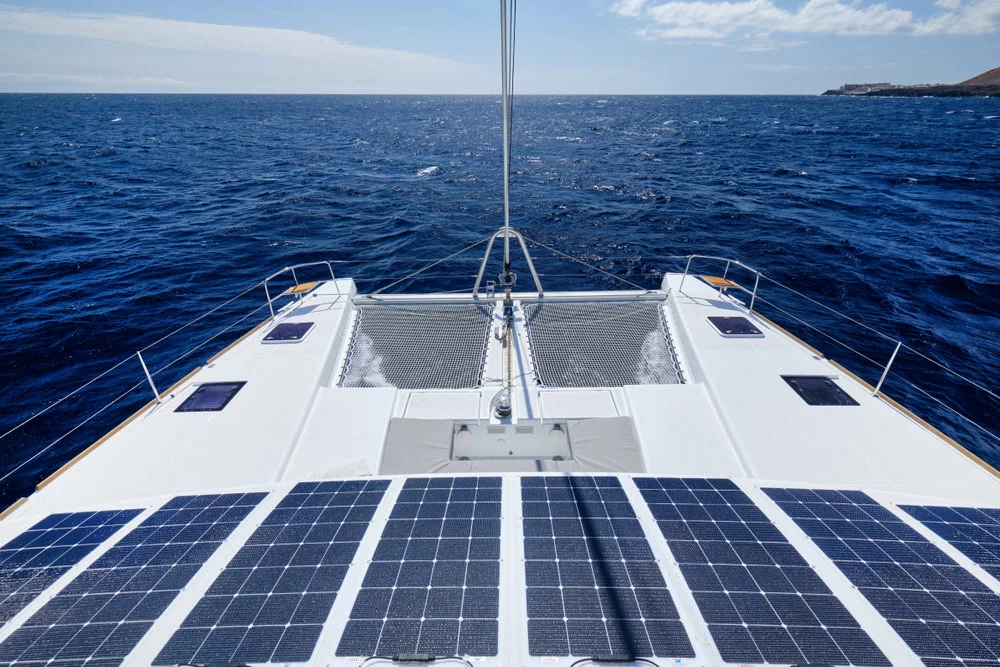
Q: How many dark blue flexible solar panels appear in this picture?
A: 8